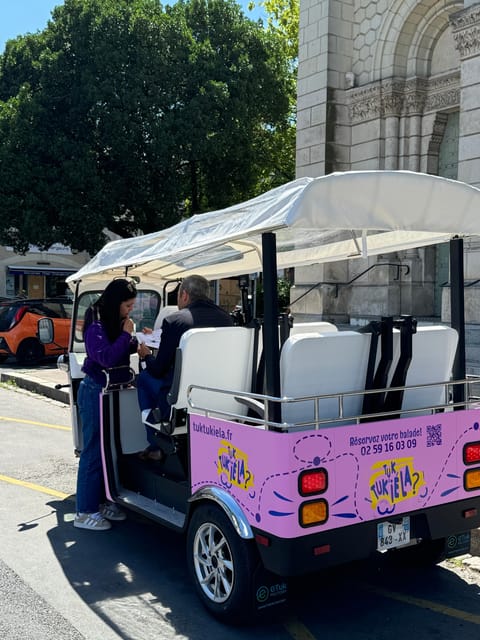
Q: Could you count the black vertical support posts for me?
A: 2